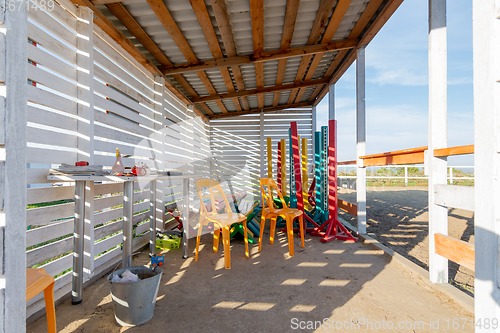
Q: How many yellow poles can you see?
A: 4